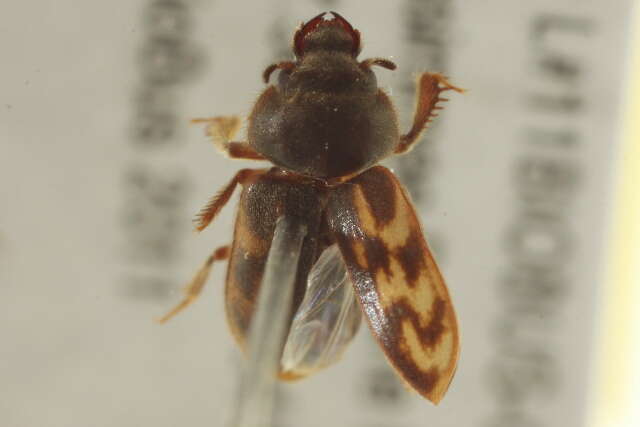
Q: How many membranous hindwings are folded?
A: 1